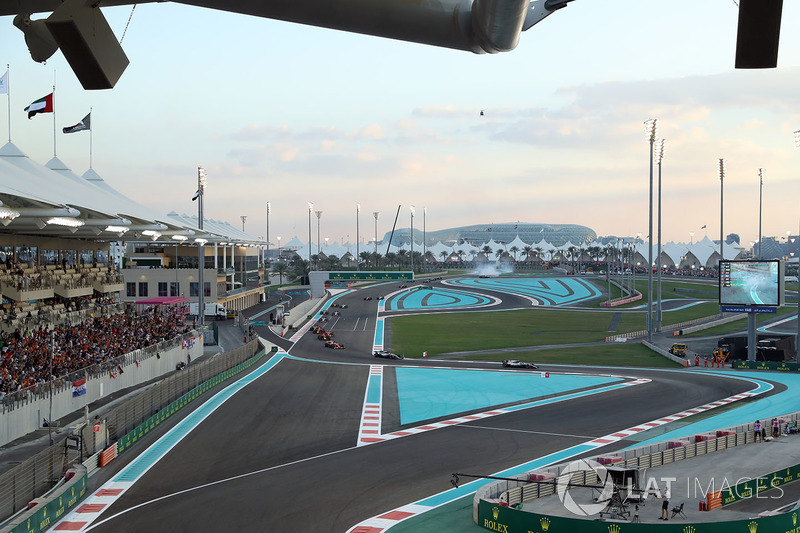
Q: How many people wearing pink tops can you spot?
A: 2